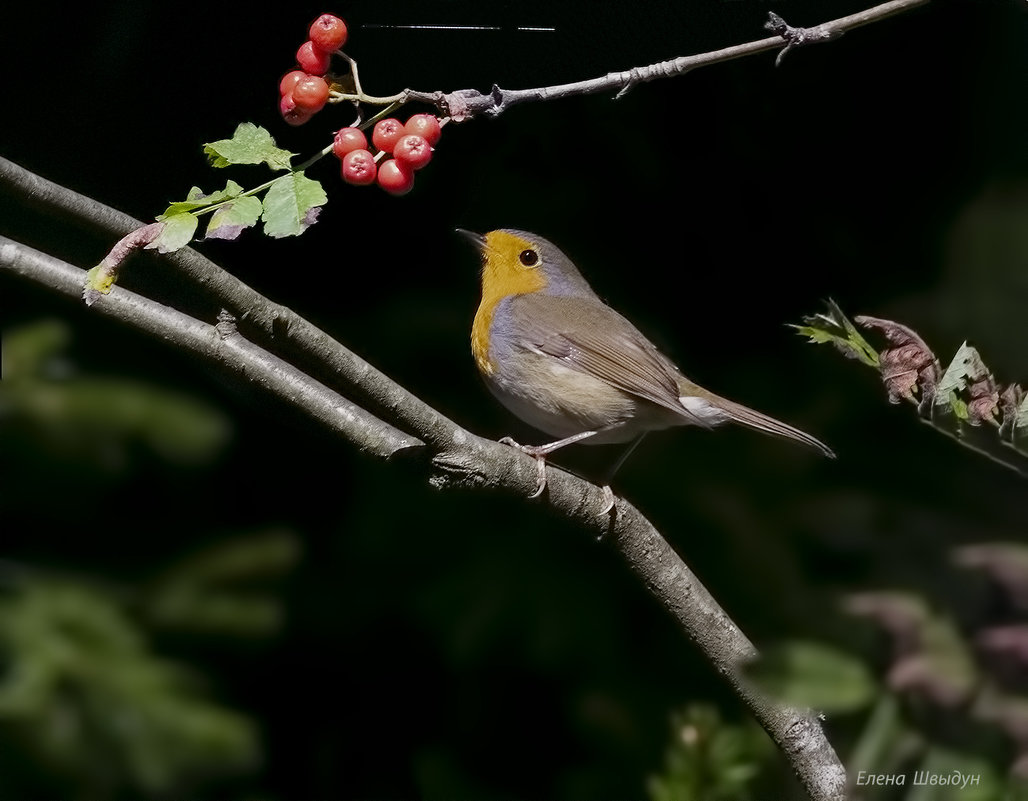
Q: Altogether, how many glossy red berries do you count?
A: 11